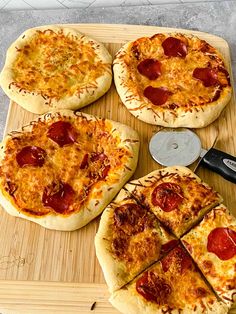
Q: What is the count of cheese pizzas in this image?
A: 1